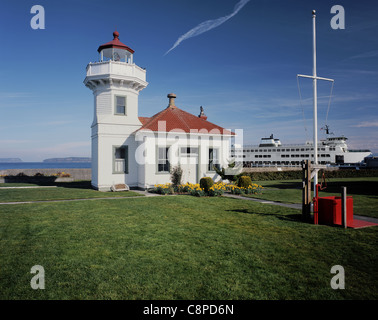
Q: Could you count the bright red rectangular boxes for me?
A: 1